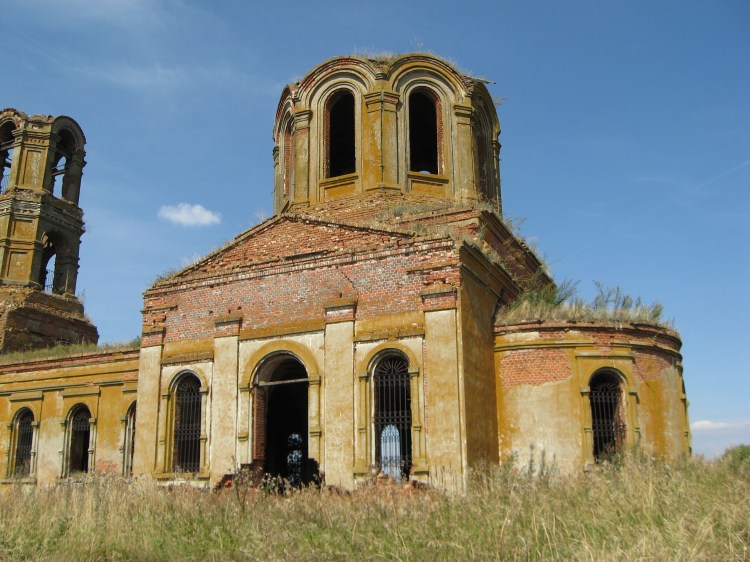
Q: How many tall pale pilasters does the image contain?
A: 4